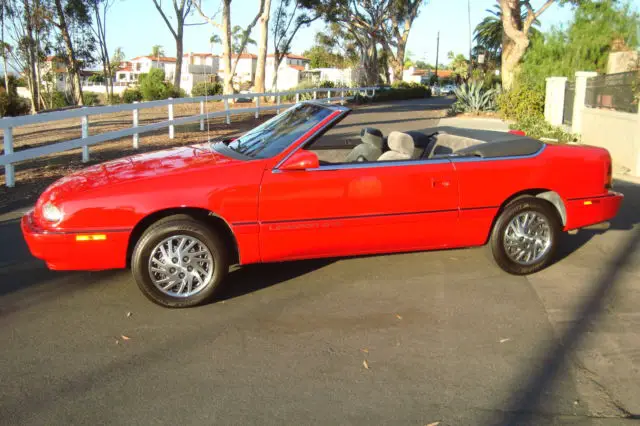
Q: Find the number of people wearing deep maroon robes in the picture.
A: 0